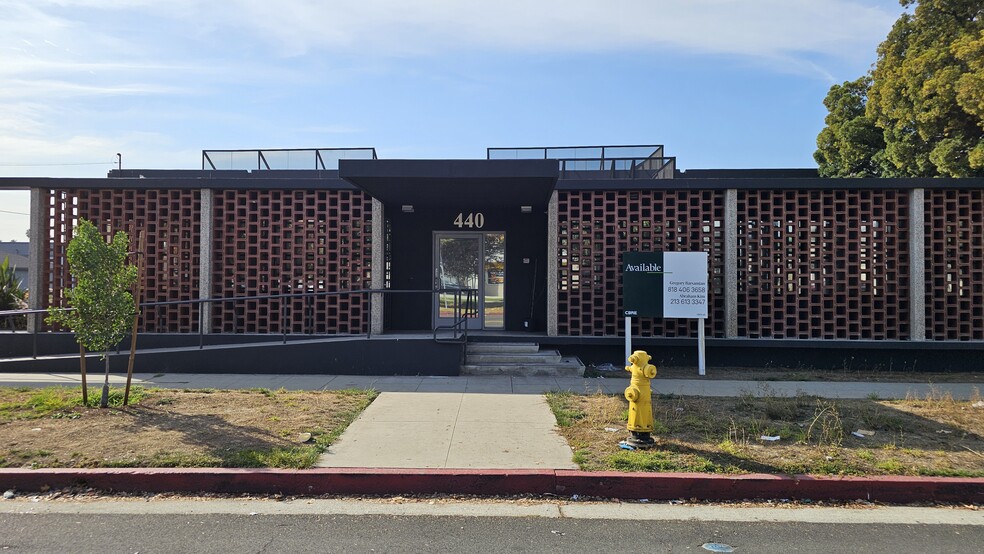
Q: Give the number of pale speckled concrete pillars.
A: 6